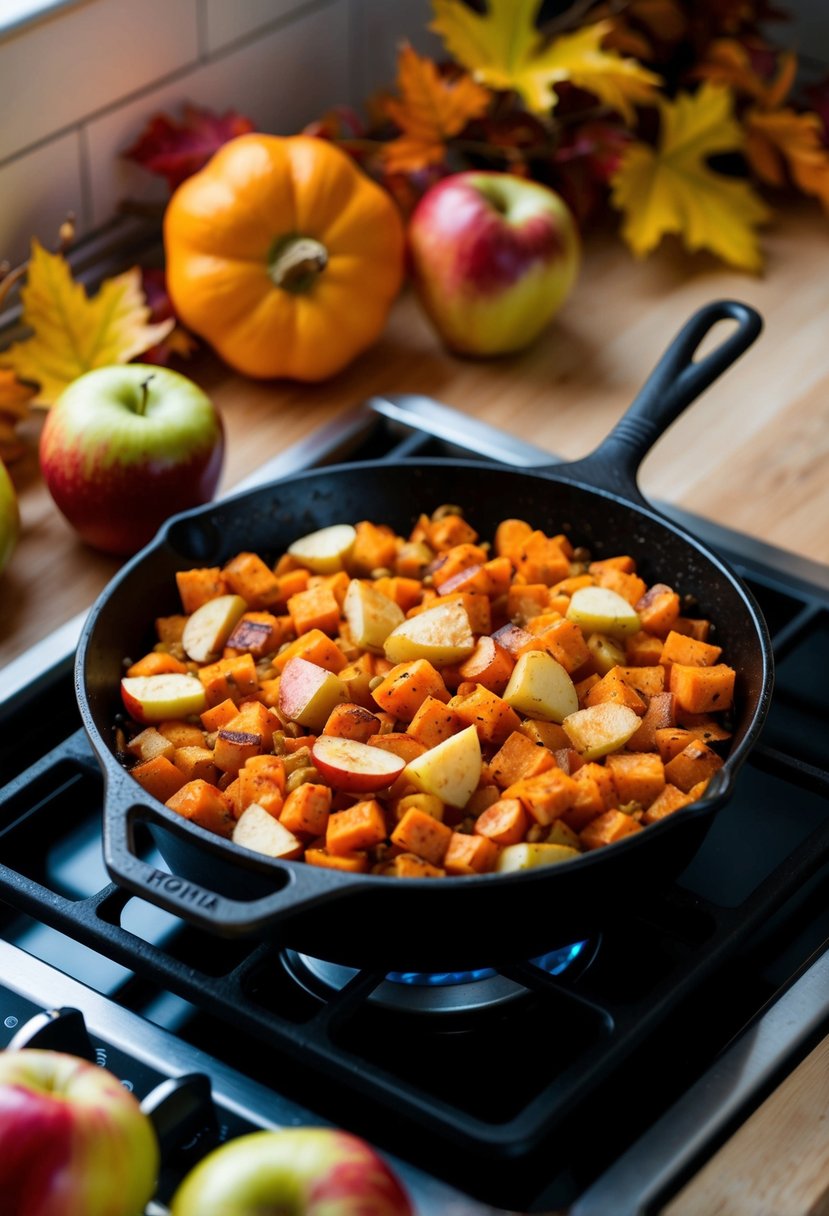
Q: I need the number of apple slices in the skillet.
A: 13